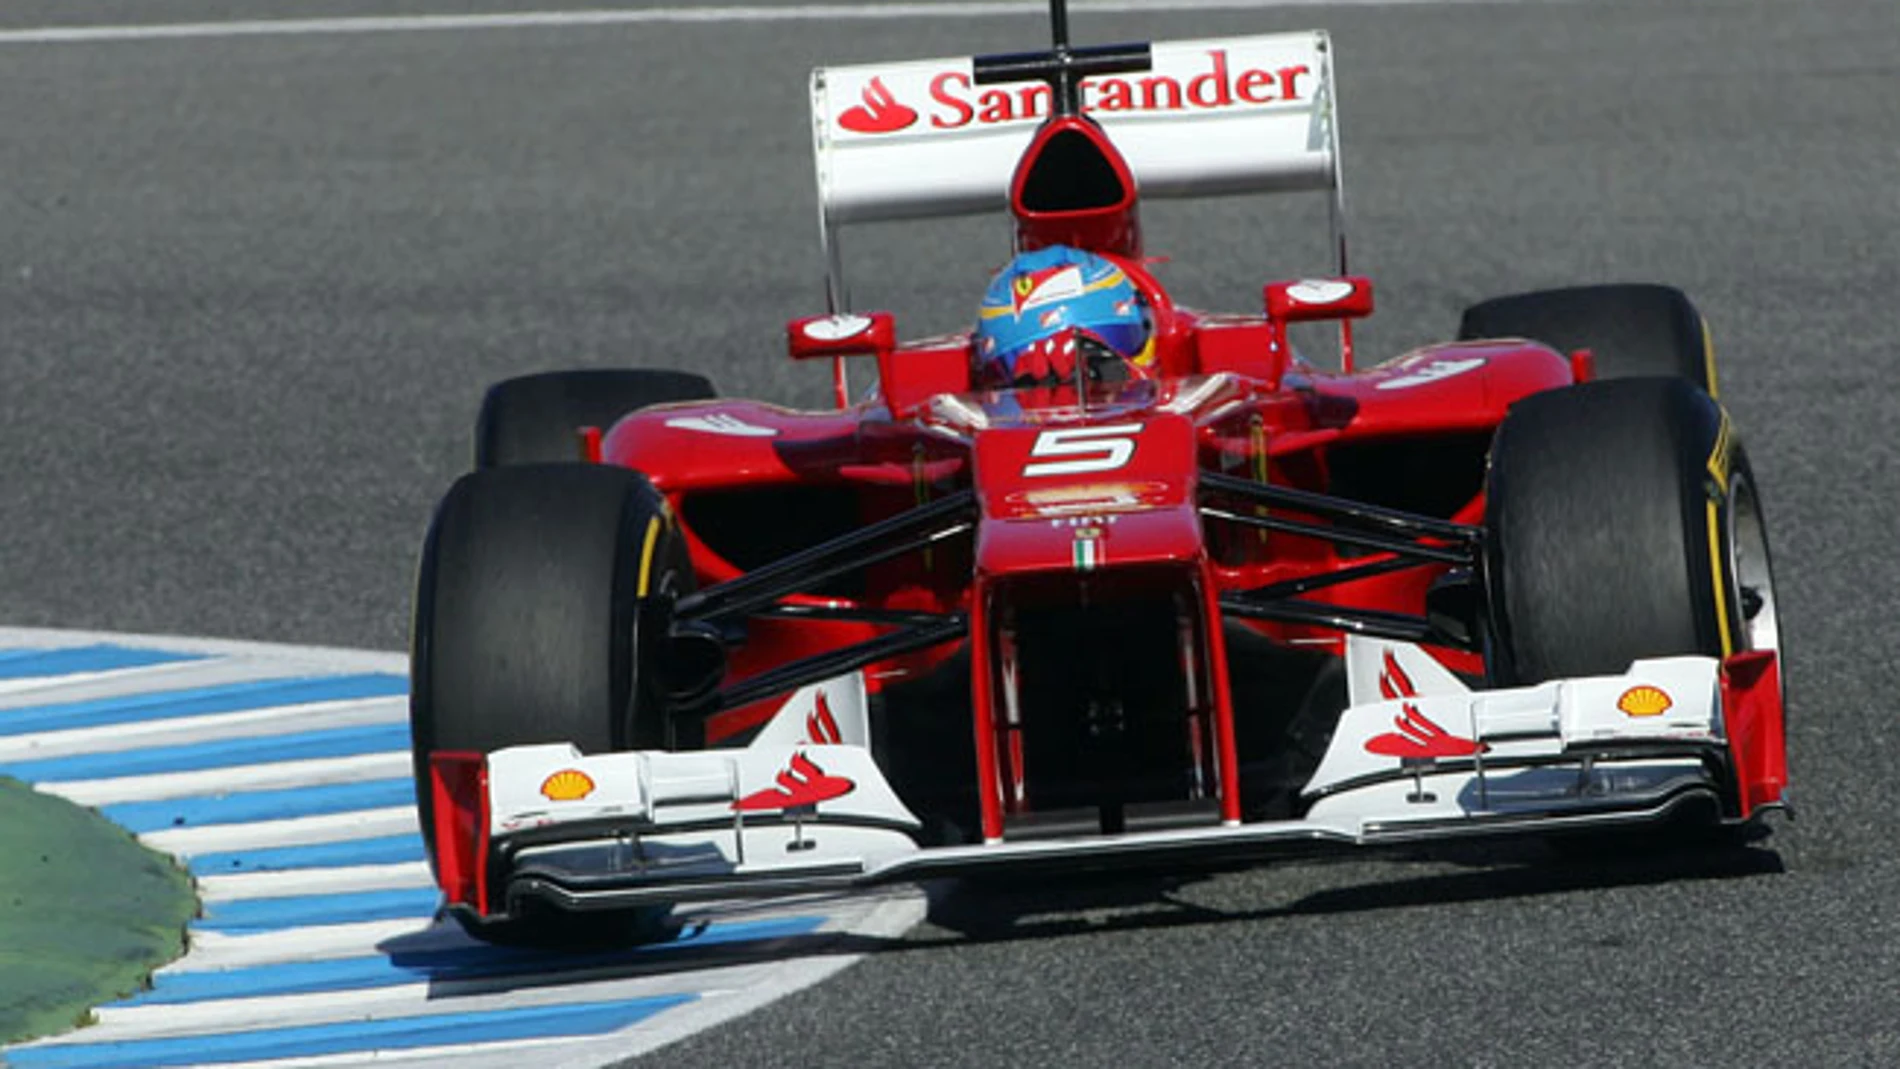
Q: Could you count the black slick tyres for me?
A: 4